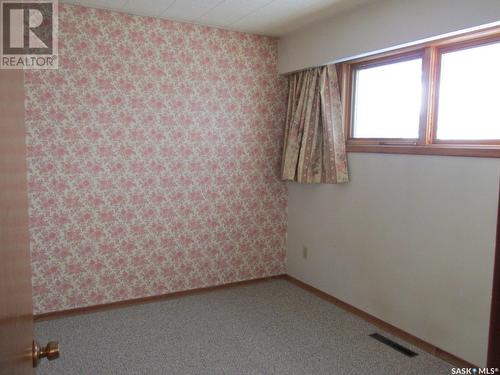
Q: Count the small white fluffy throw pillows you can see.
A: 0